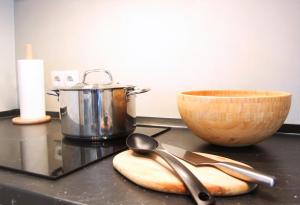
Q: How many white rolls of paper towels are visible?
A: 1